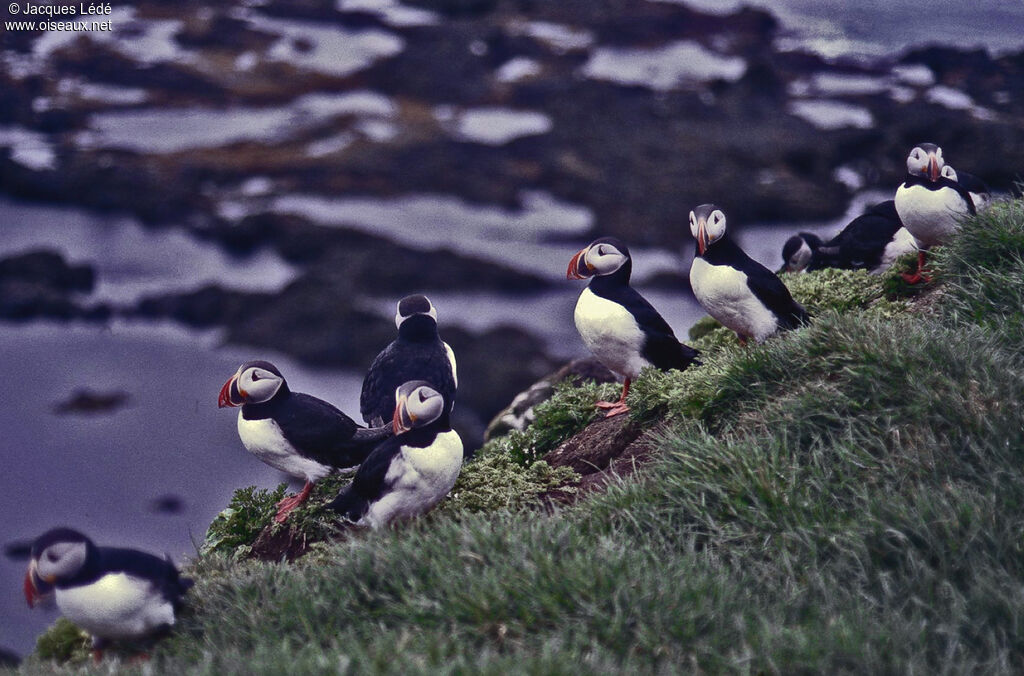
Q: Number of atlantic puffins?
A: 9